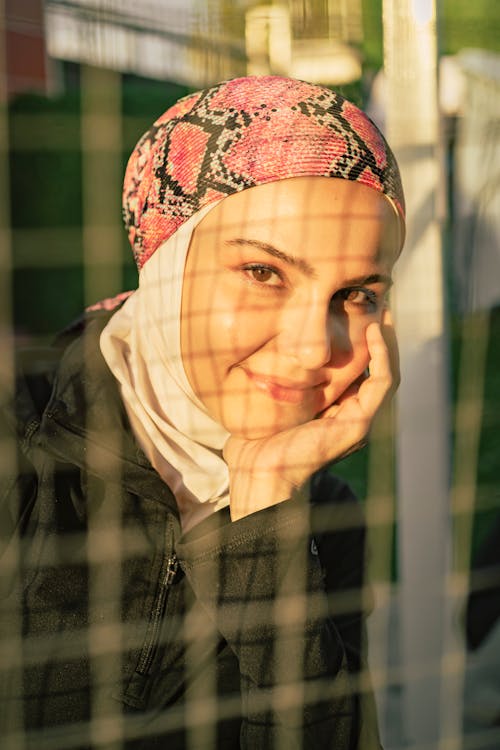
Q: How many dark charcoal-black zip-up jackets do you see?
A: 1